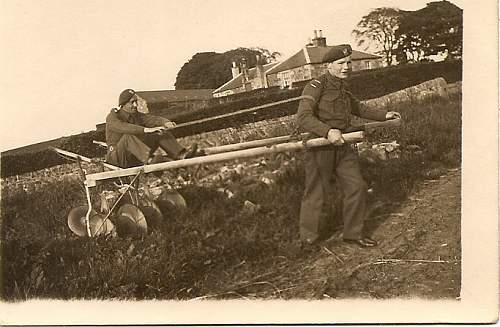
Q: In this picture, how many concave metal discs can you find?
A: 5